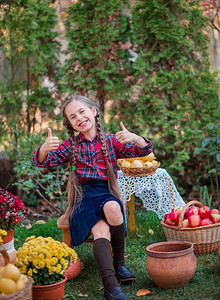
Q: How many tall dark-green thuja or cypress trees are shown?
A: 3